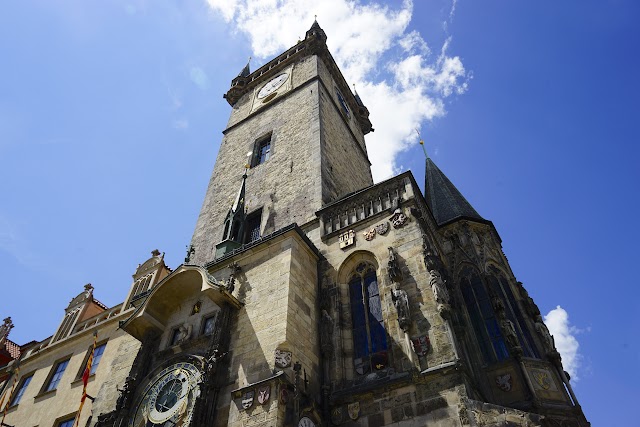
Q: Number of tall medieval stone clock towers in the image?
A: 1